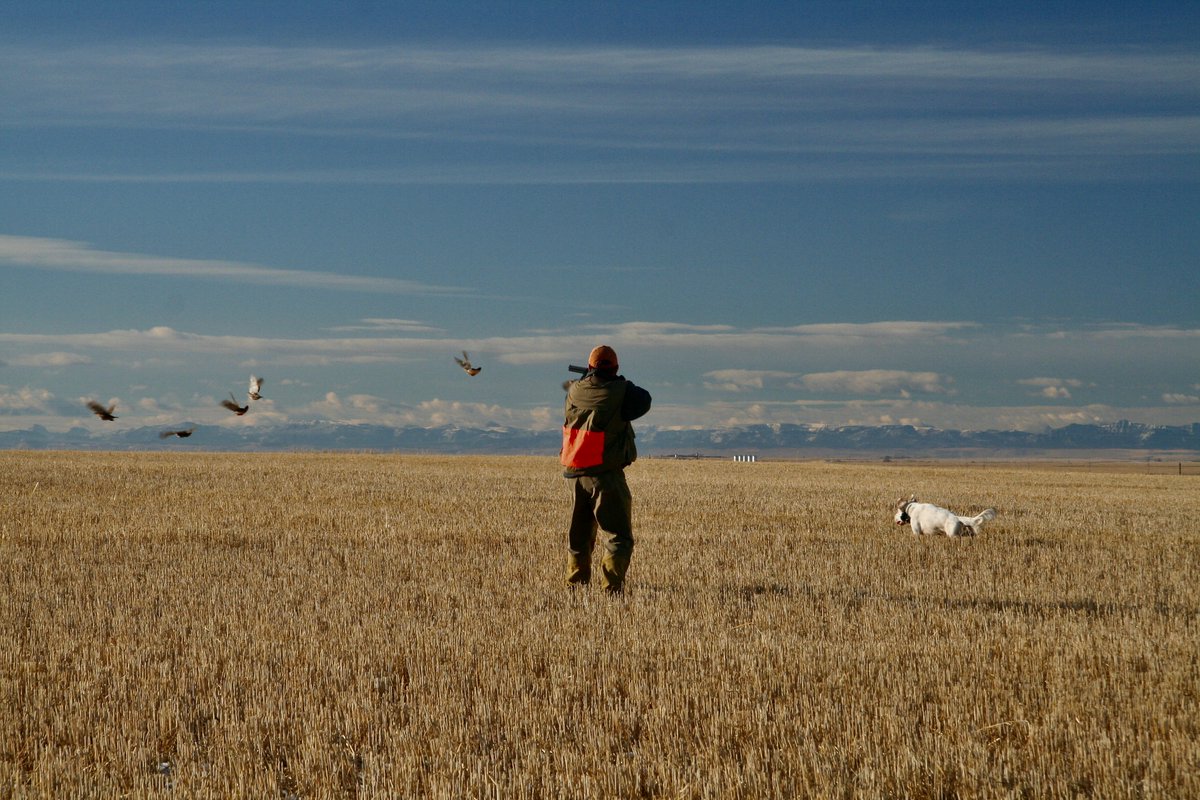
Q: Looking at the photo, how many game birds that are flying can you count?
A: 5